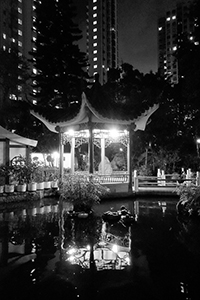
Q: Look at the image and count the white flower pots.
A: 7